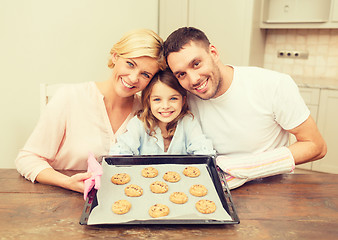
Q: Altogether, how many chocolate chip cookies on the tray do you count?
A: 11